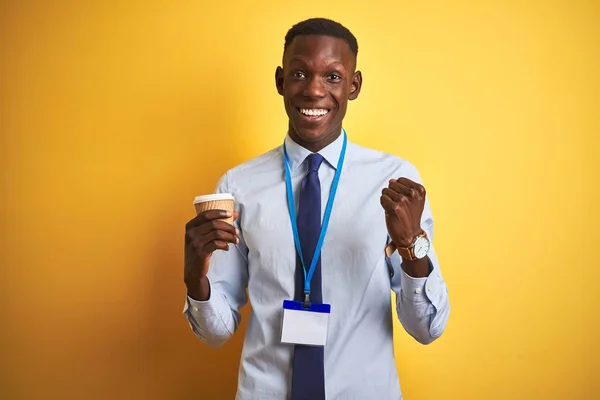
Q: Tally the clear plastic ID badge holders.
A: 1